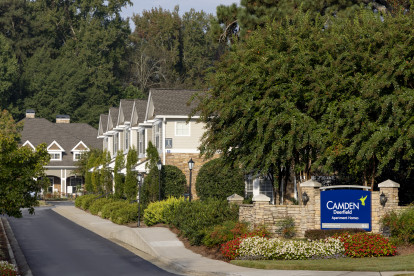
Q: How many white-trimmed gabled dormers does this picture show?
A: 3